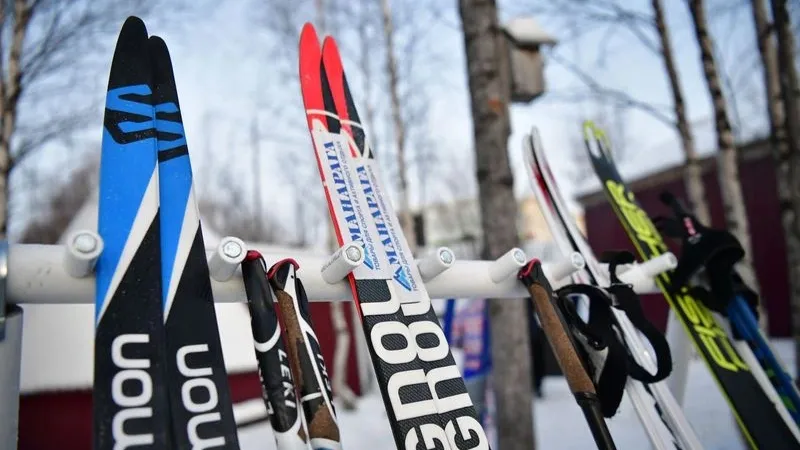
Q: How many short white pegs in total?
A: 7